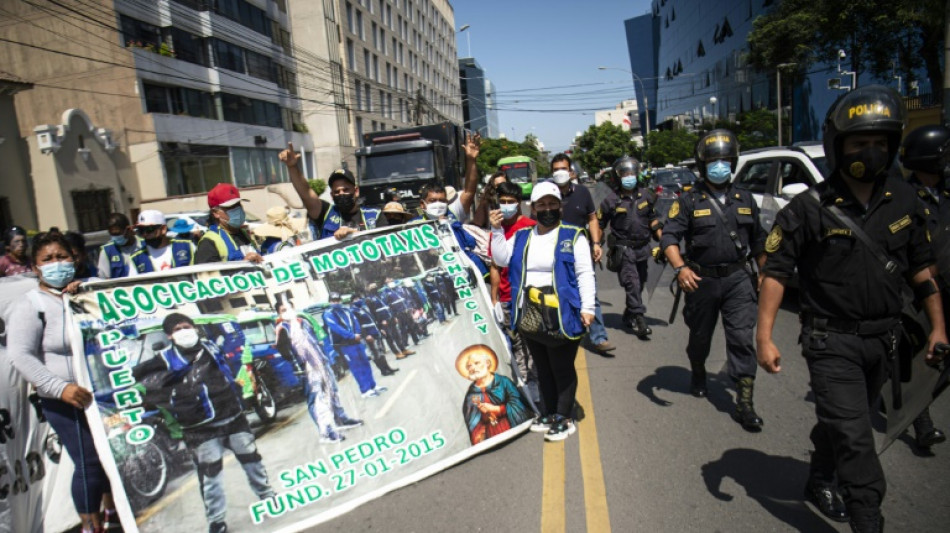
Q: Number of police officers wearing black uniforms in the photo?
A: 4